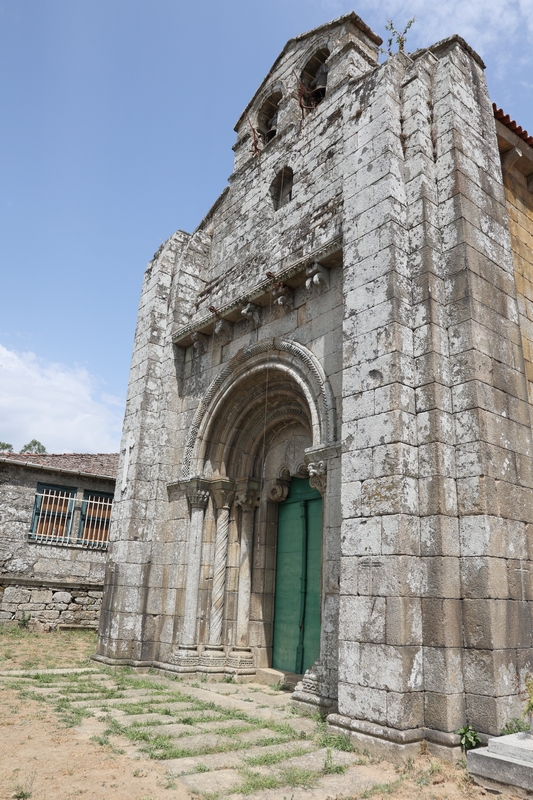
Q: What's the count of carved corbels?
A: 5